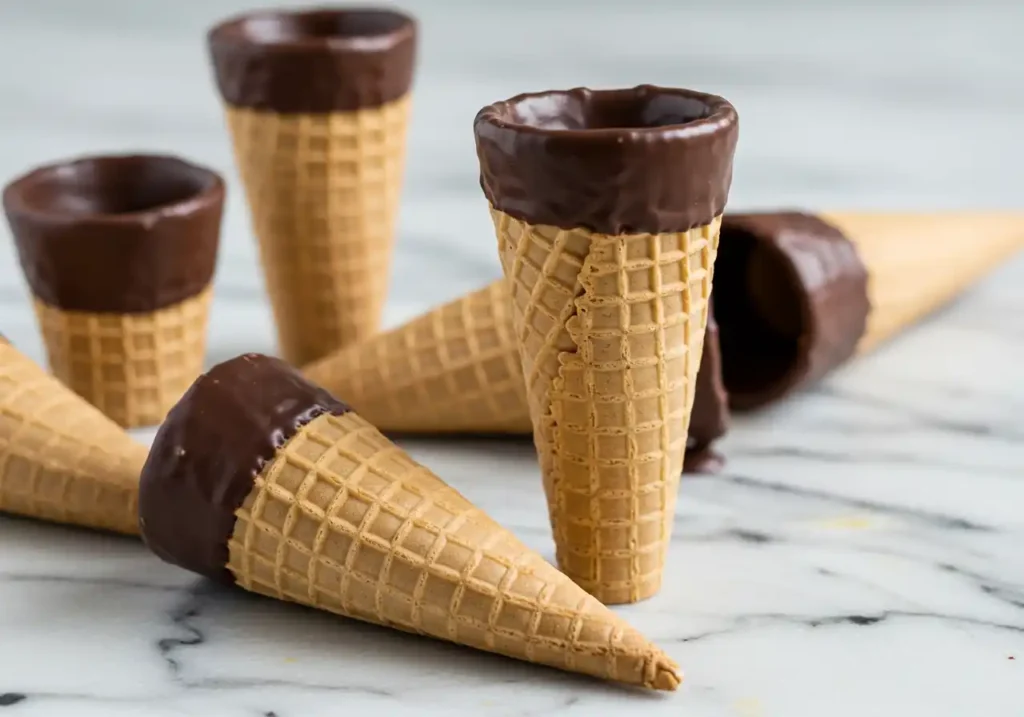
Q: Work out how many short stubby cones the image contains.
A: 1